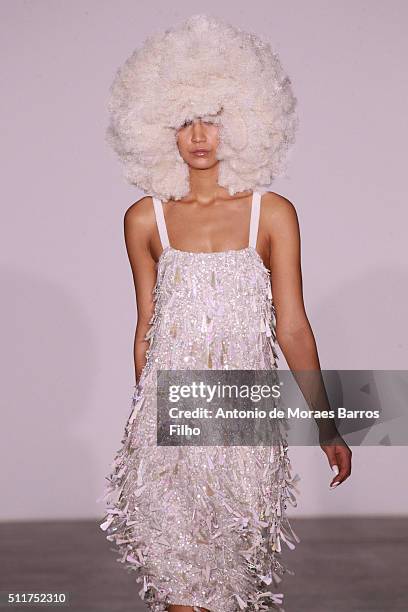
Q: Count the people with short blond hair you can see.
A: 0